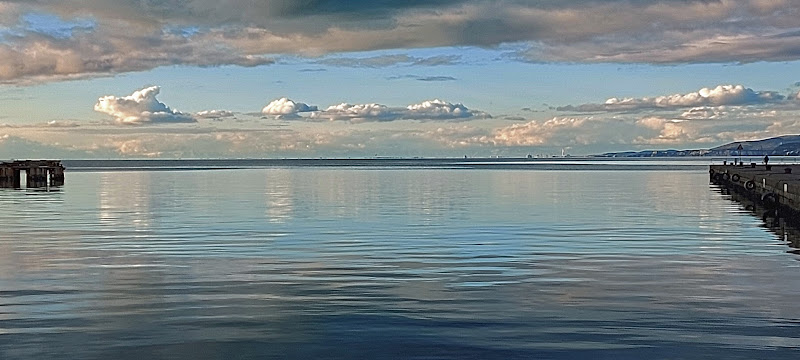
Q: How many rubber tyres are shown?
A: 6